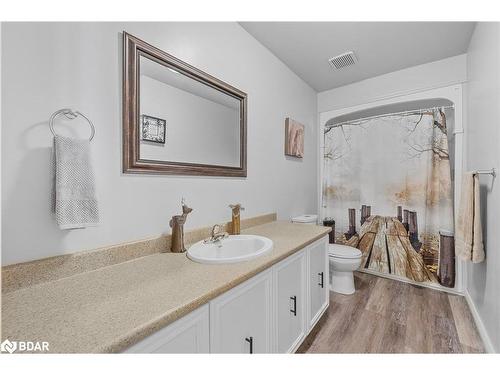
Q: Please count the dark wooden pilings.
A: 8